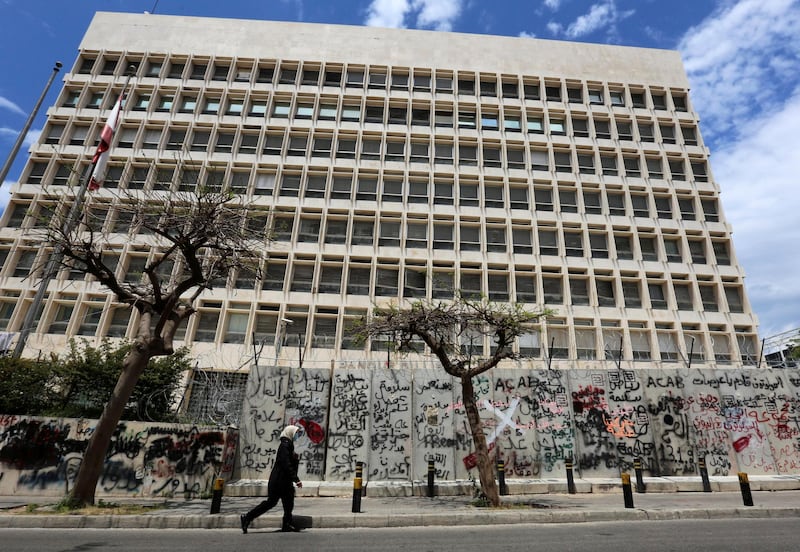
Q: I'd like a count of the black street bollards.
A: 10